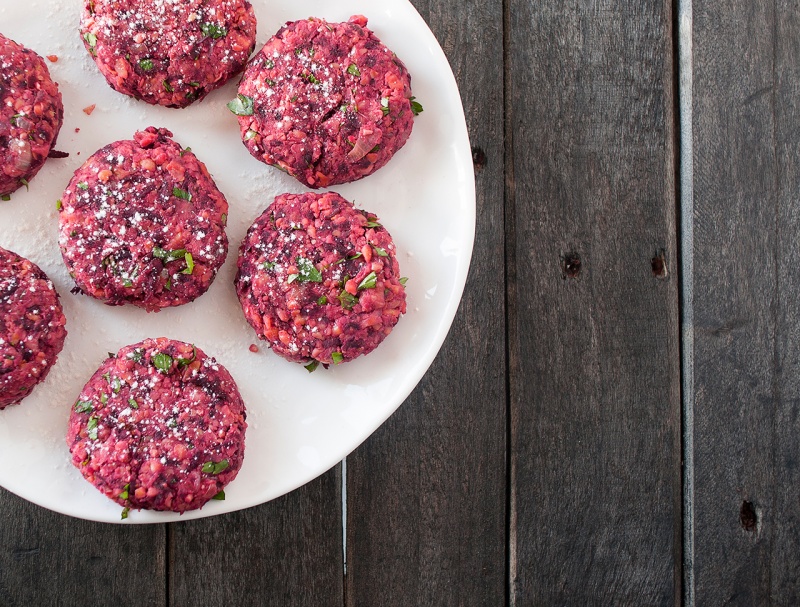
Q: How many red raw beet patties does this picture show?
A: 7